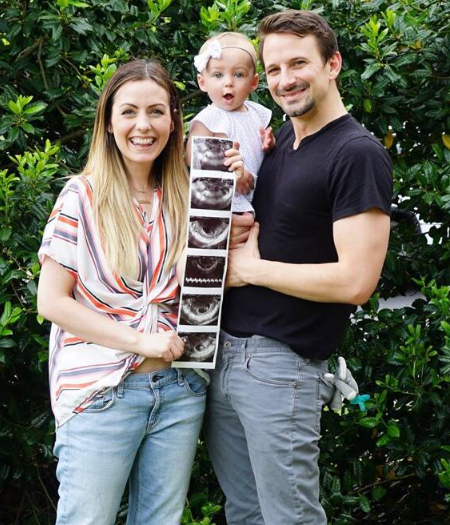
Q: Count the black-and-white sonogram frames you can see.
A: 6